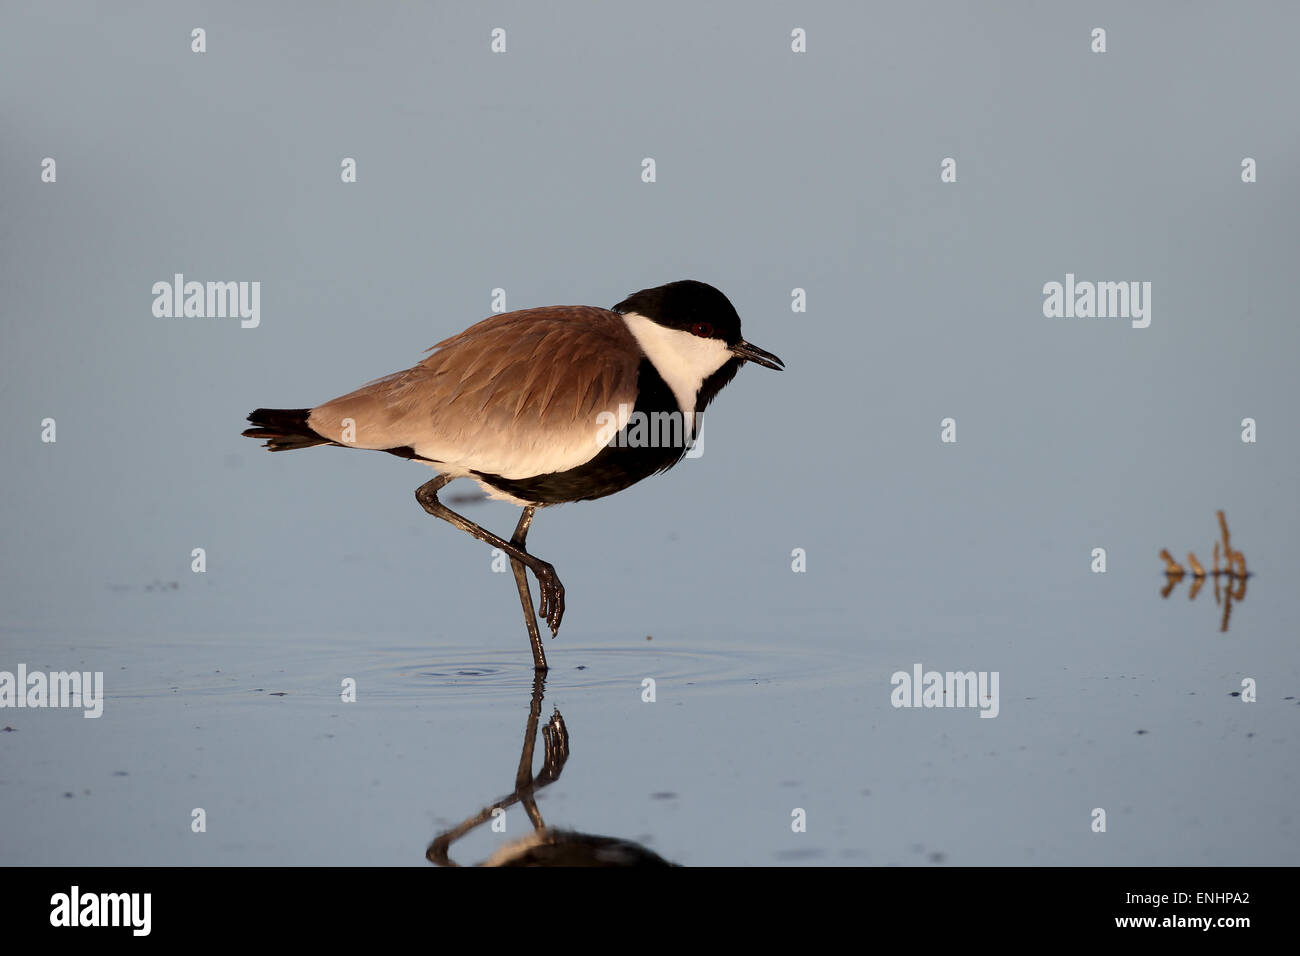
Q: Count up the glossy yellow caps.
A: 0